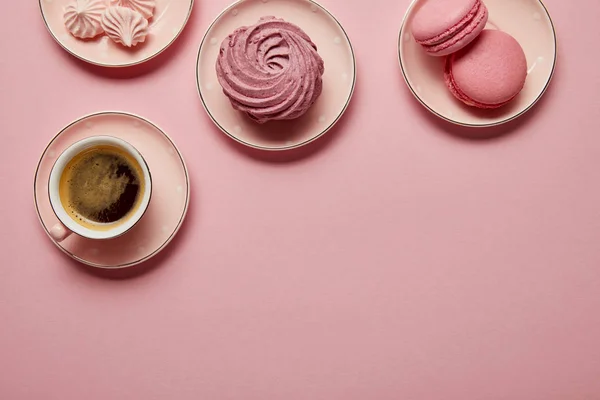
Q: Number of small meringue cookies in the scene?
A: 3